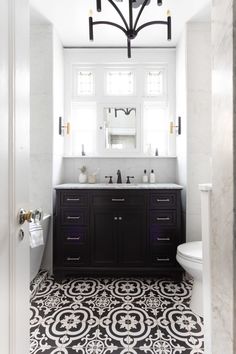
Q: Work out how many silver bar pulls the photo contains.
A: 9